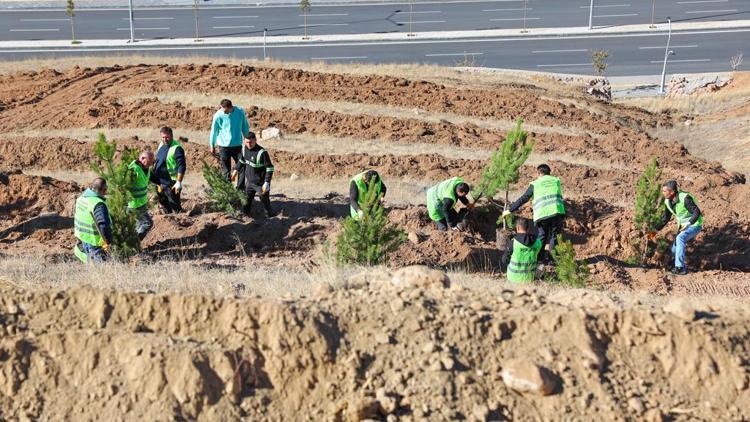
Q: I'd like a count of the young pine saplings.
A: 6